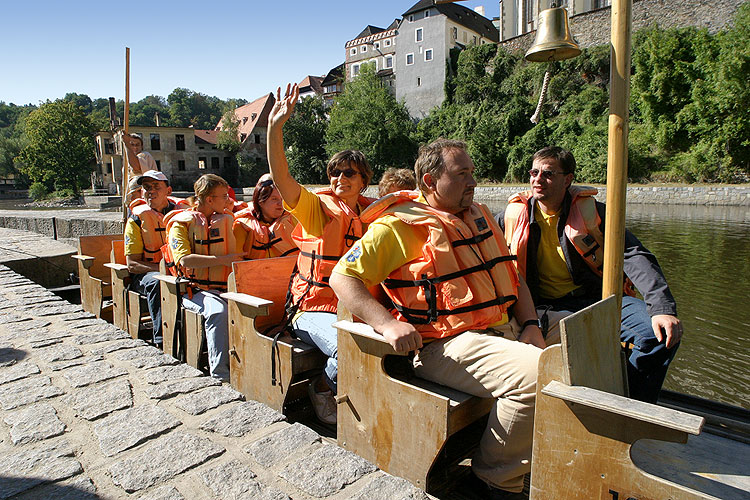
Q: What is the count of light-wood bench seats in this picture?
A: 6